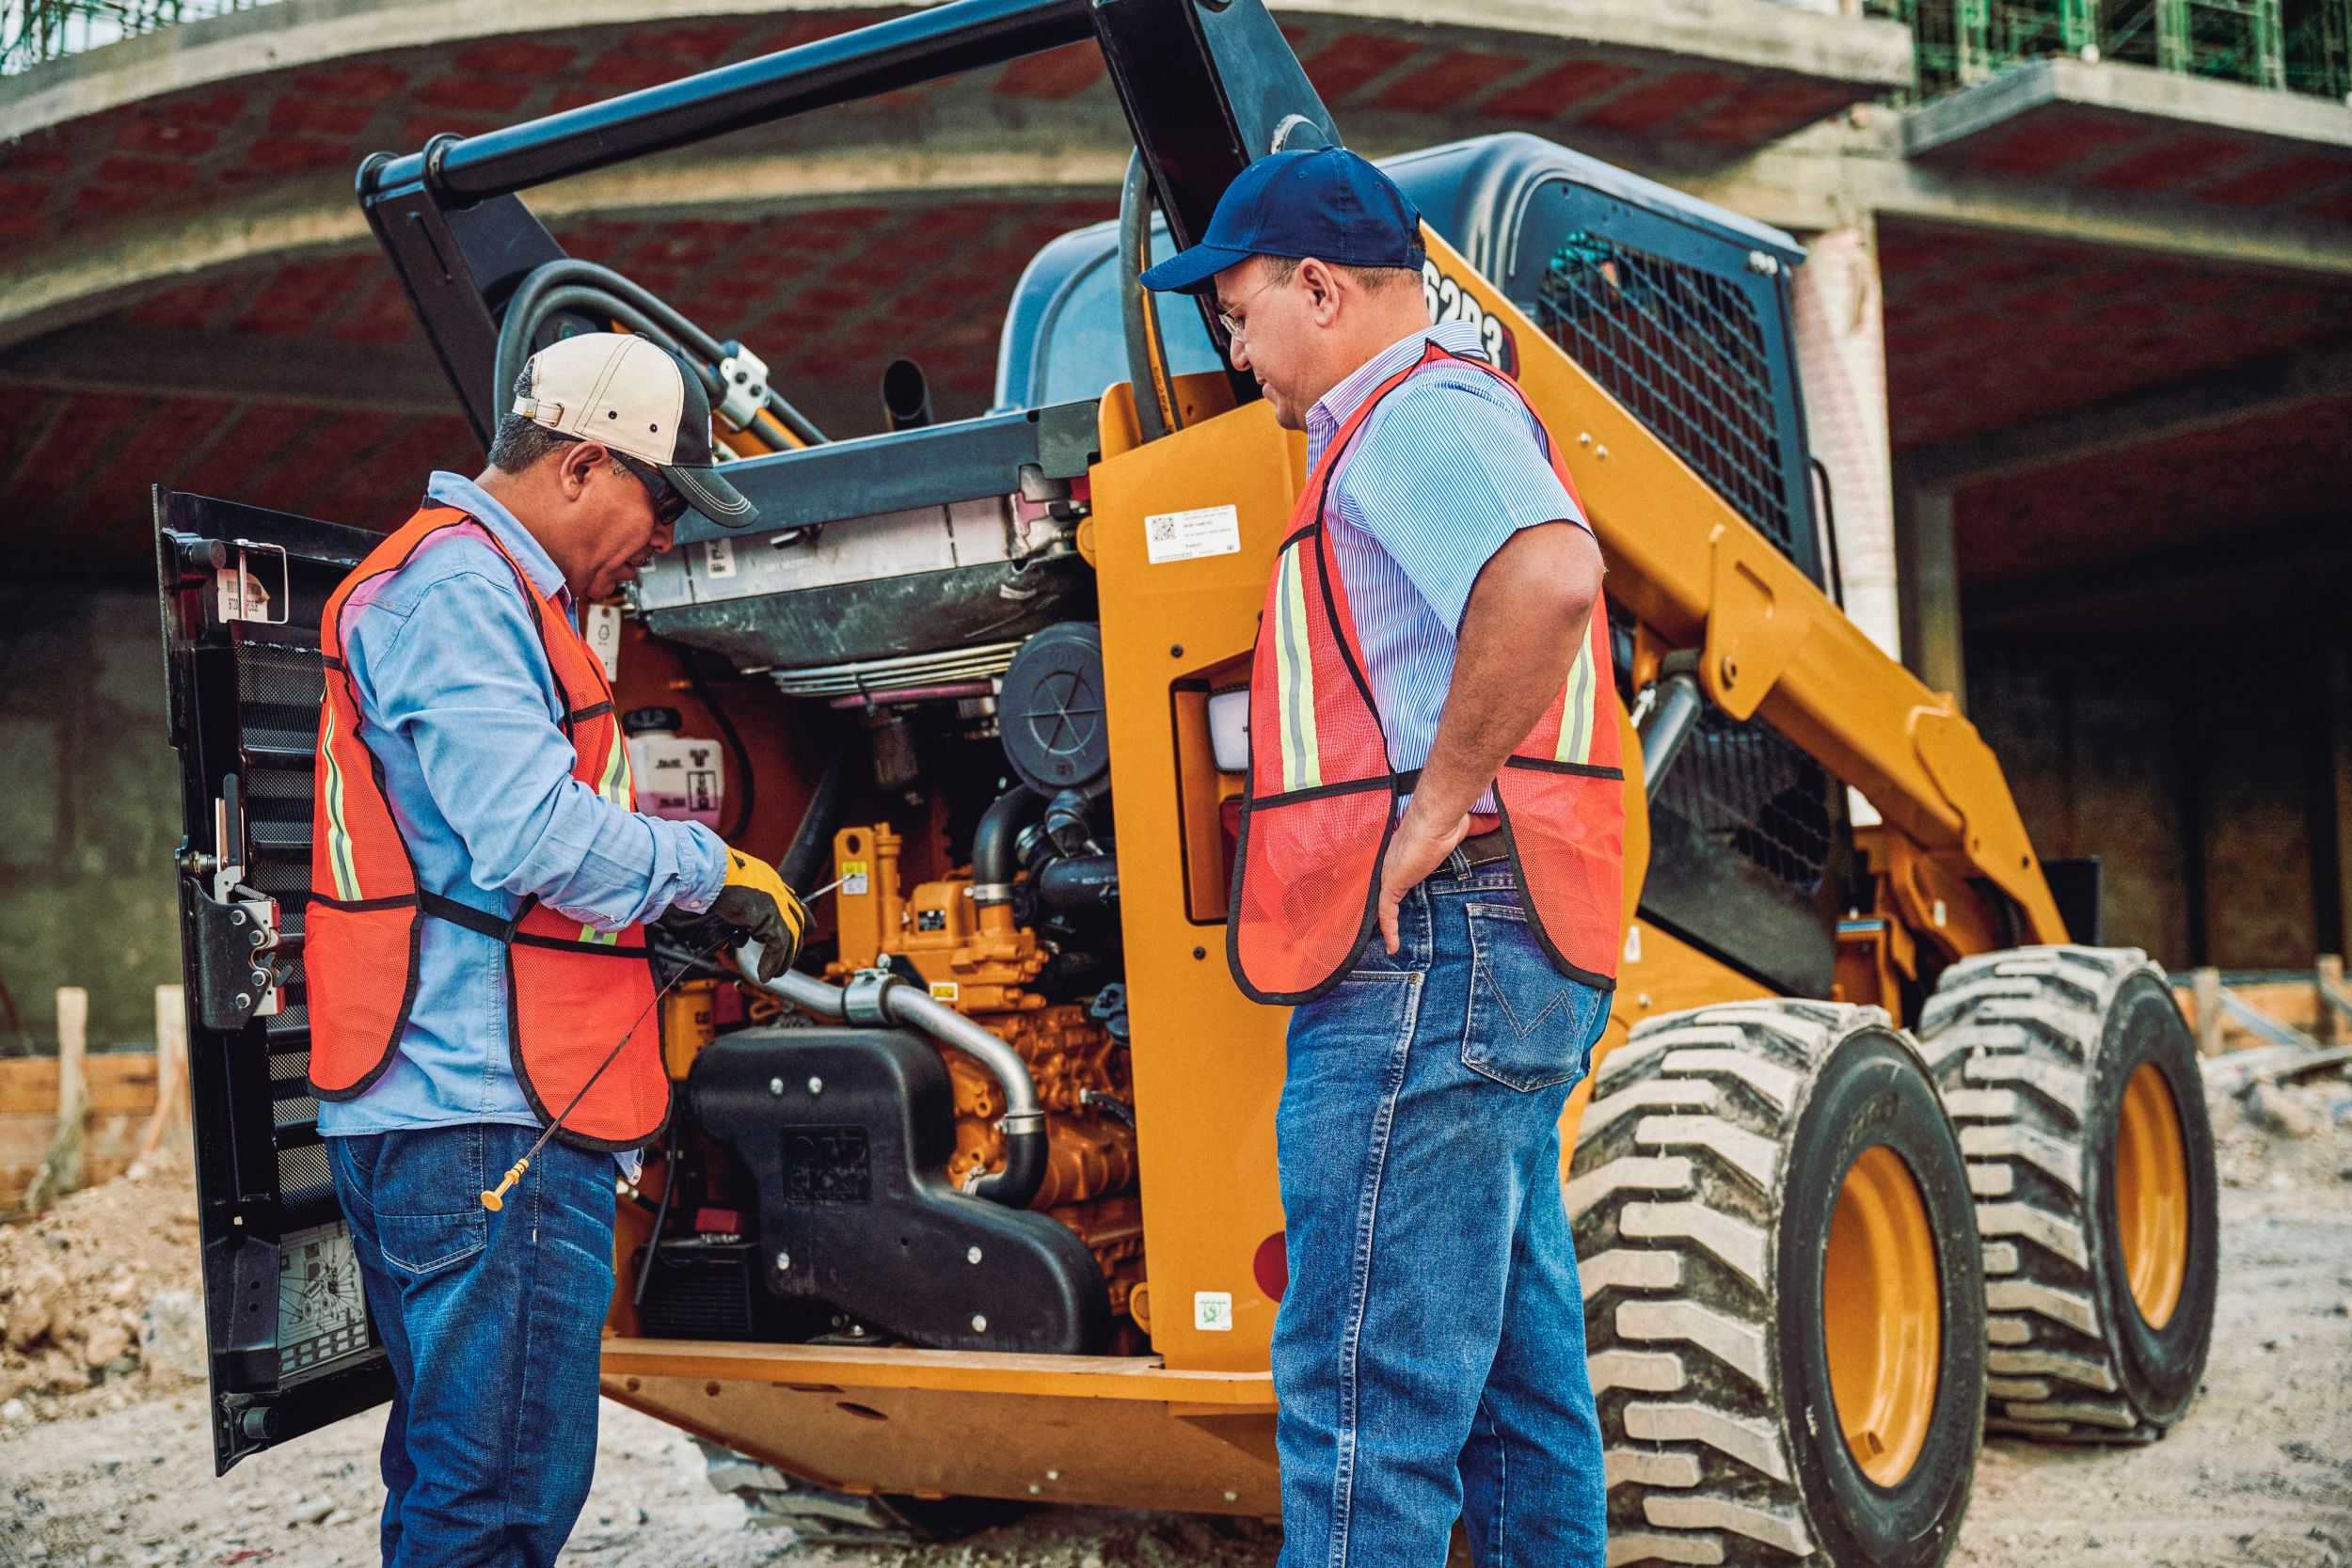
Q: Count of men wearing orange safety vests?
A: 2